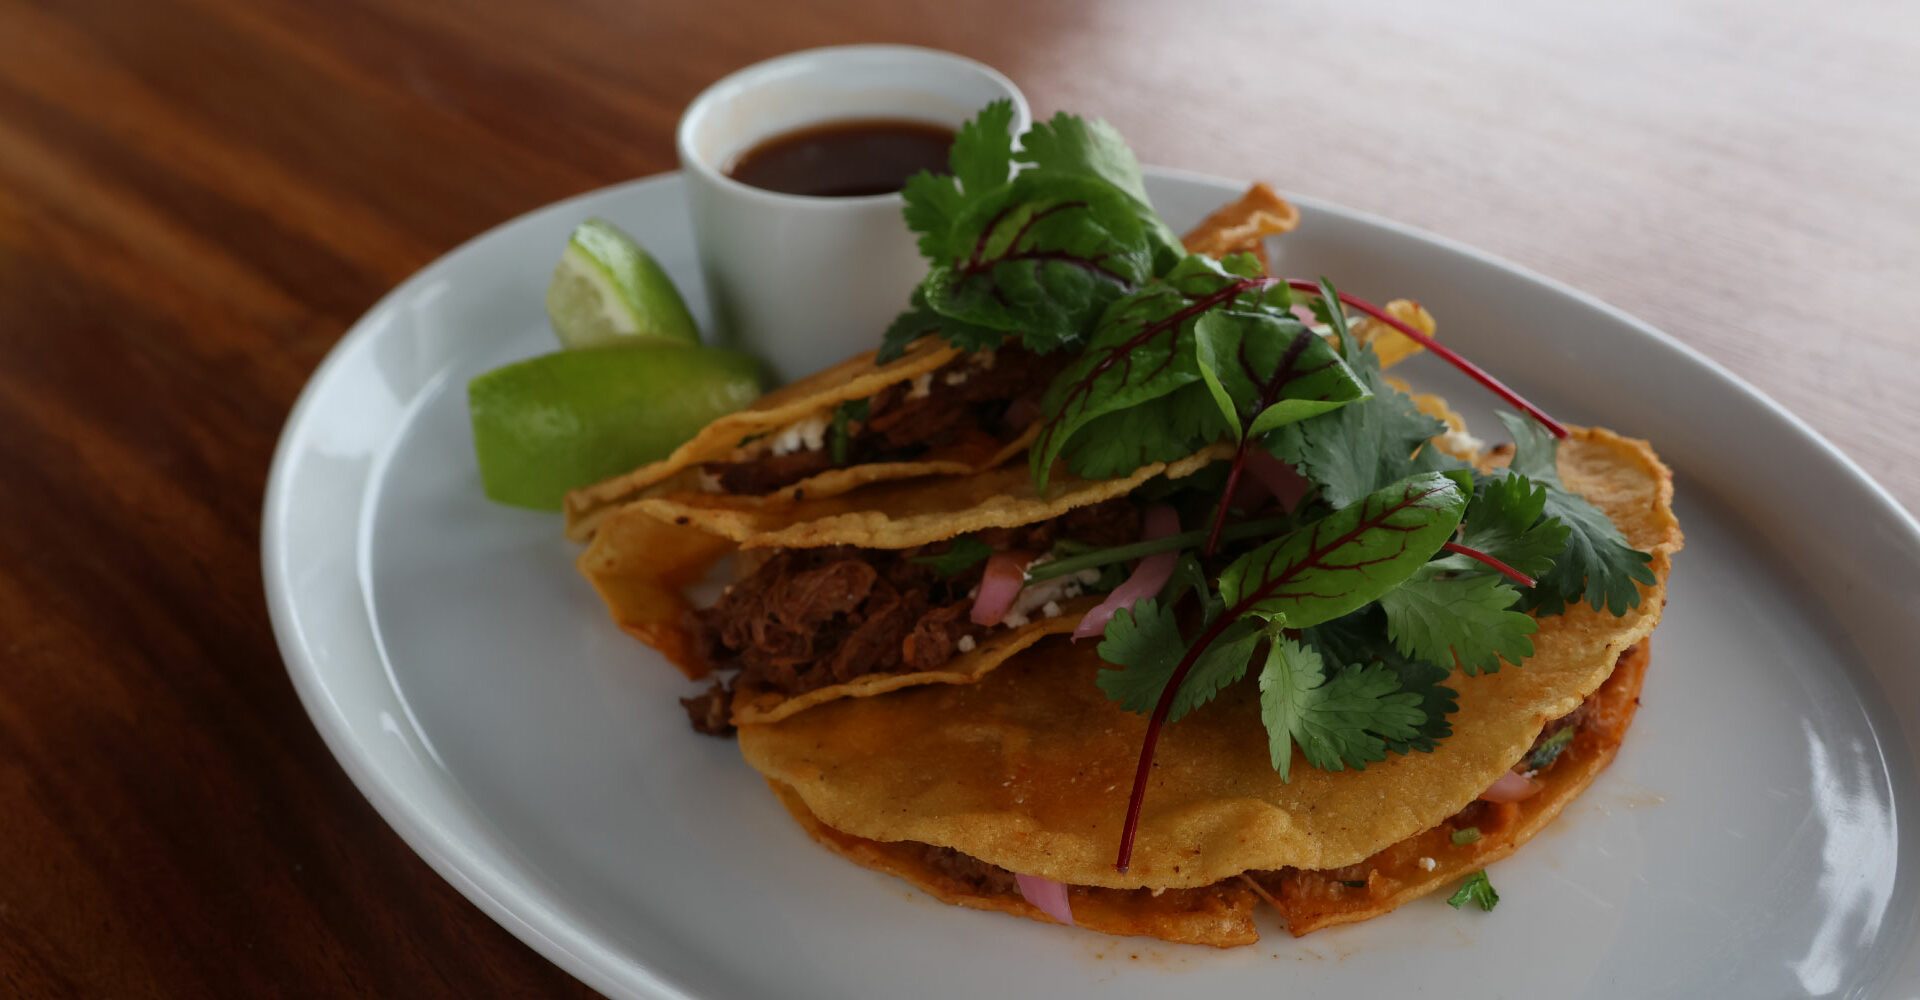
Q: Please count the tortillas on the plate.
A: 3